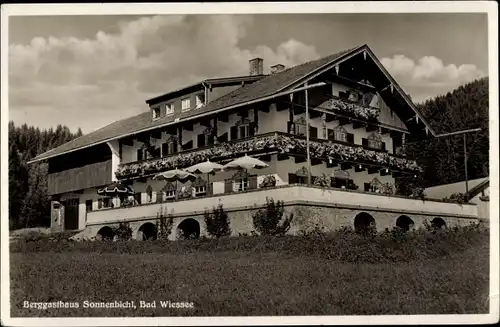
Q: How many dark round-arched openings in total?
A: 6